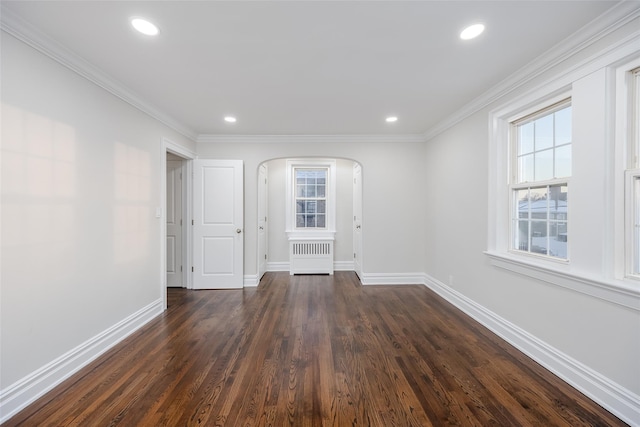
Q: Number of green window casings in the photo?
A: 0